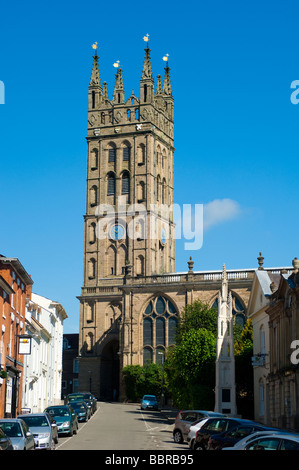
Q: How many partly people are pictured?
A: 0